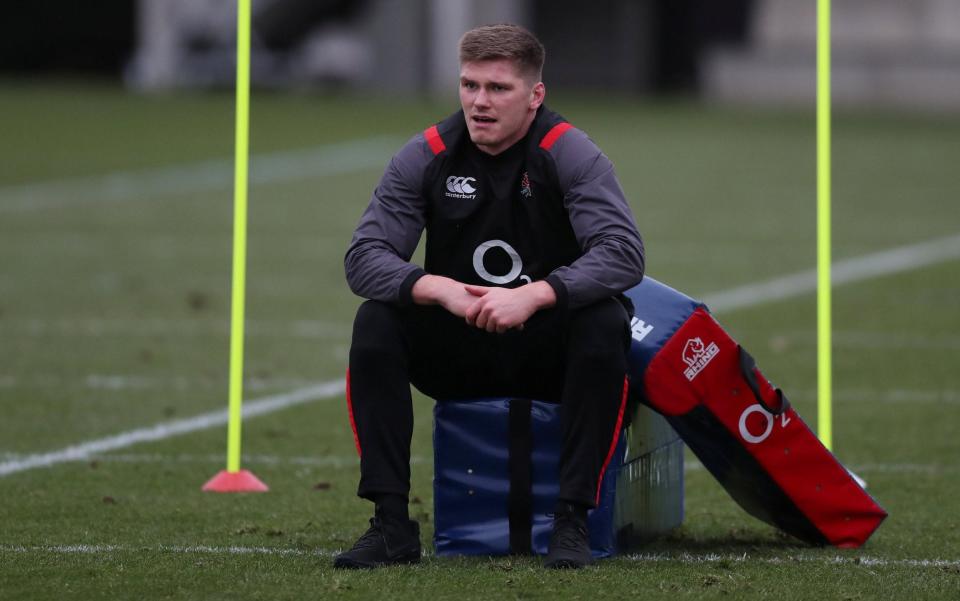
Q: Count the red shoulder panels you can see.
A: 2